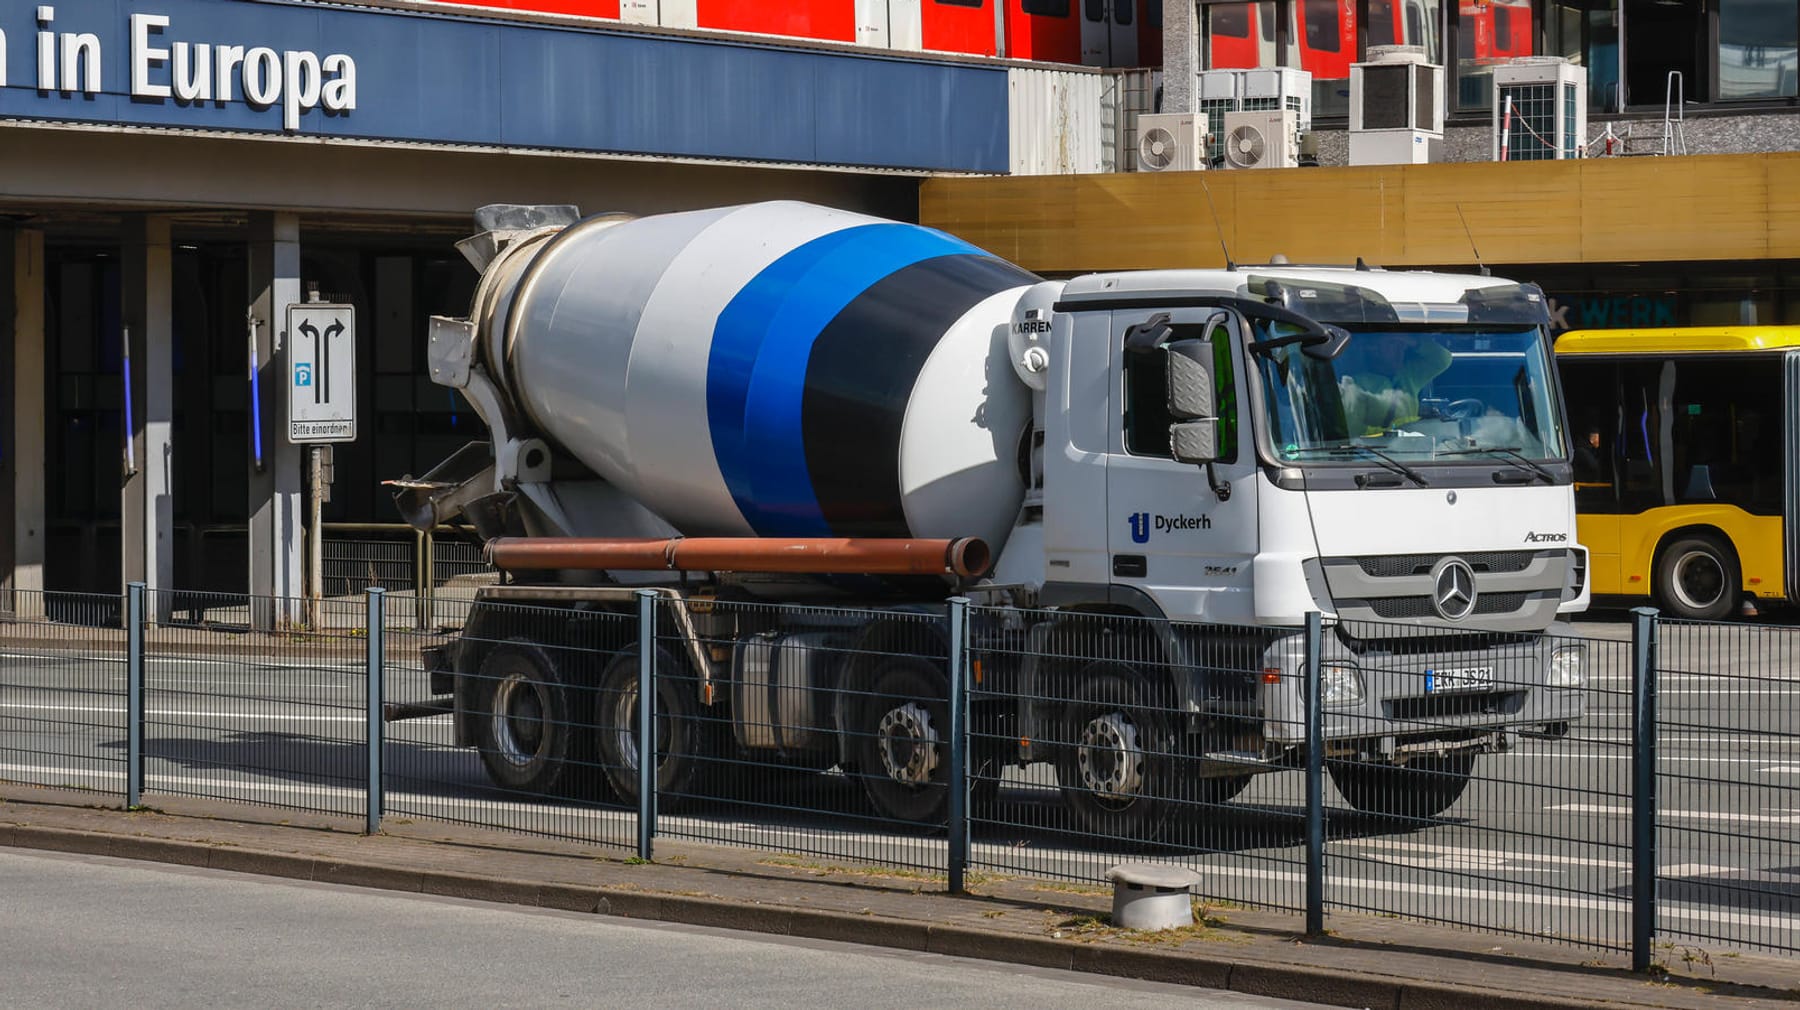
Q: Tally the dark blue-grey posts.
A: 6